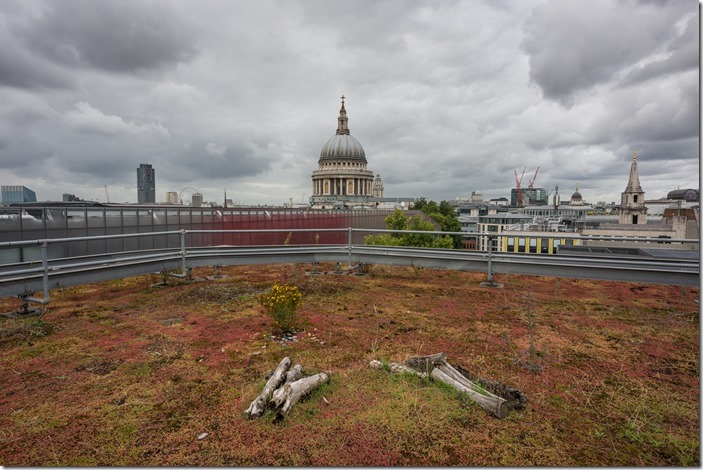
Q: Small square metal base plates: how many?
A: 8